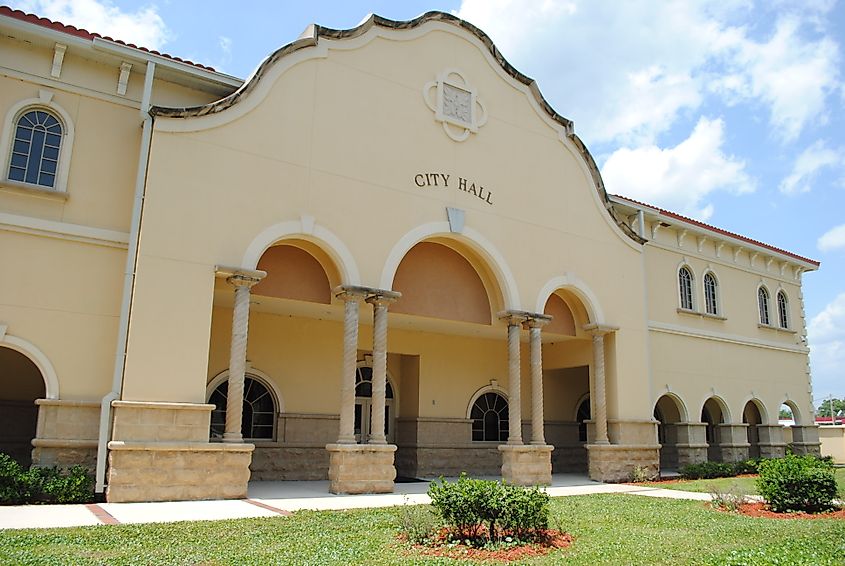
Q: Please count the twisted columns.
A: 6